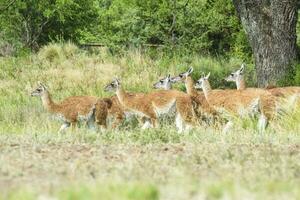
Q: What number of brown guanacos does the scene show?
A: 6